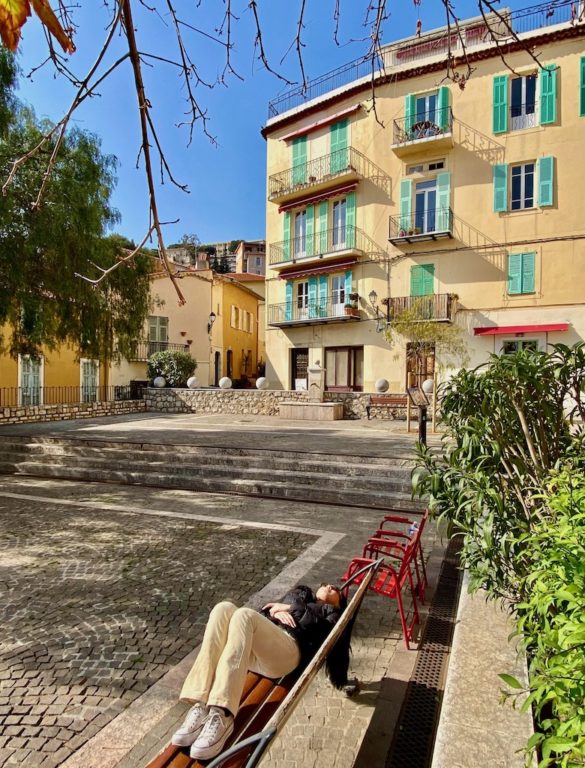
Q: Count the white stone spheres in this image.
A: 6